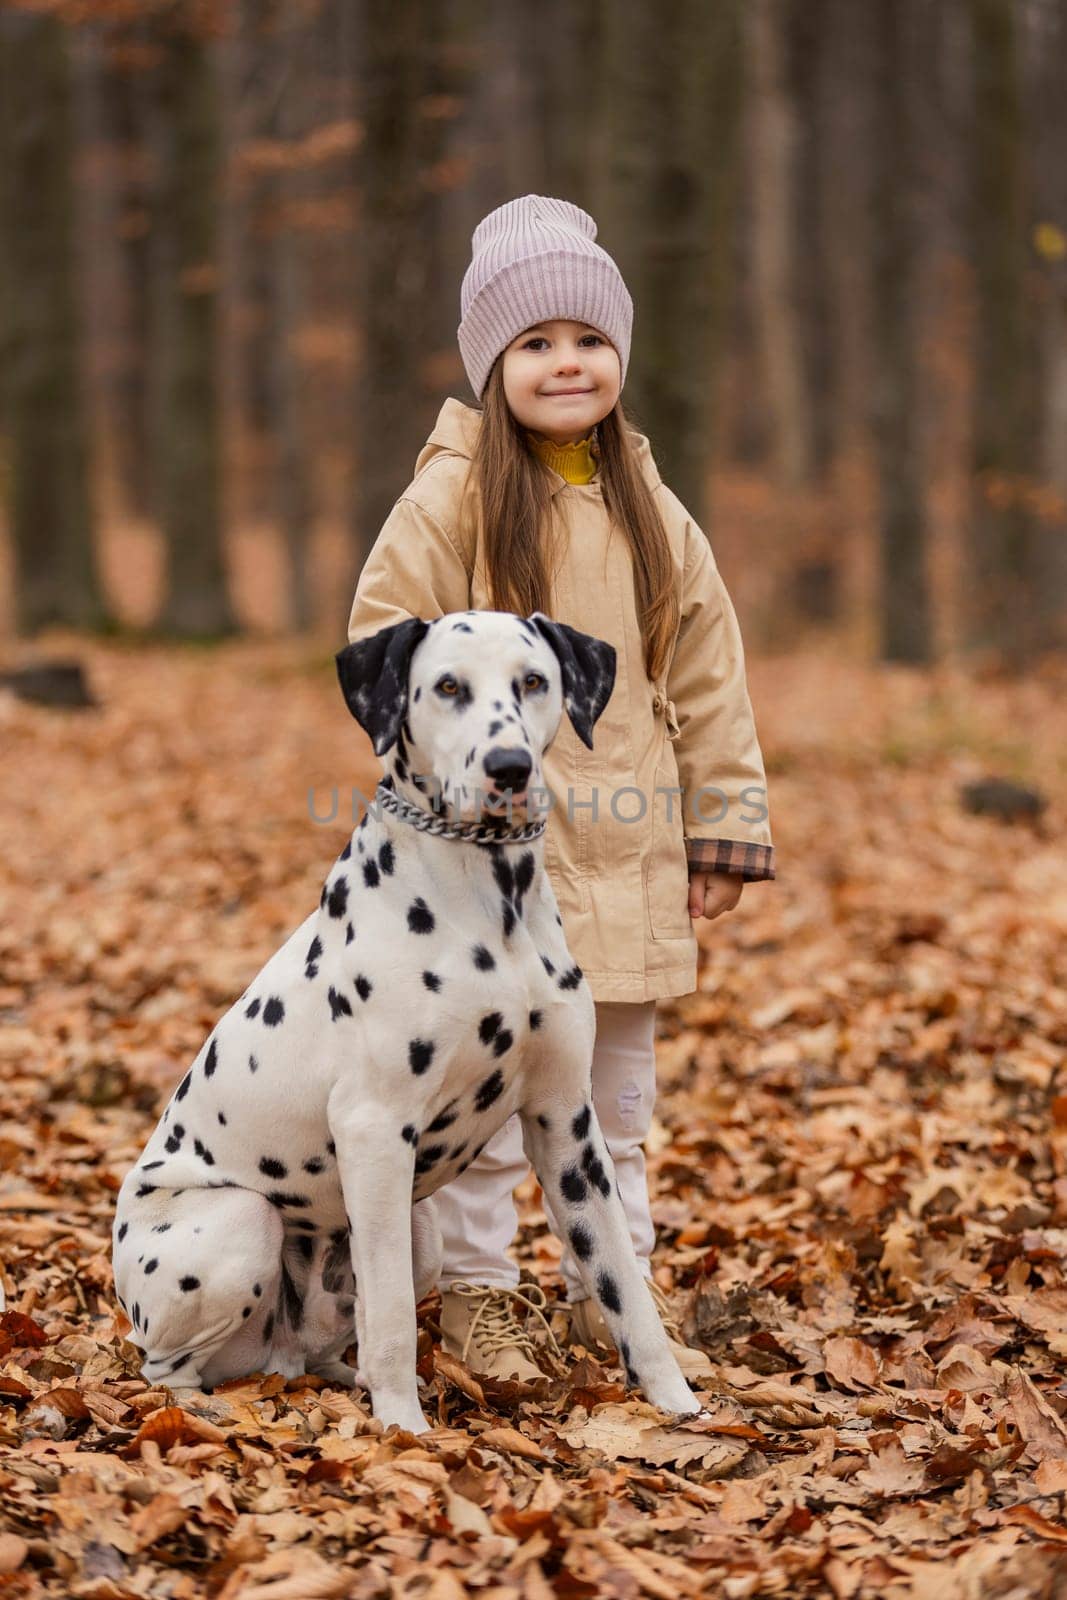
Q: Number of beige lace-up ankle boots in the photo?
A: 2